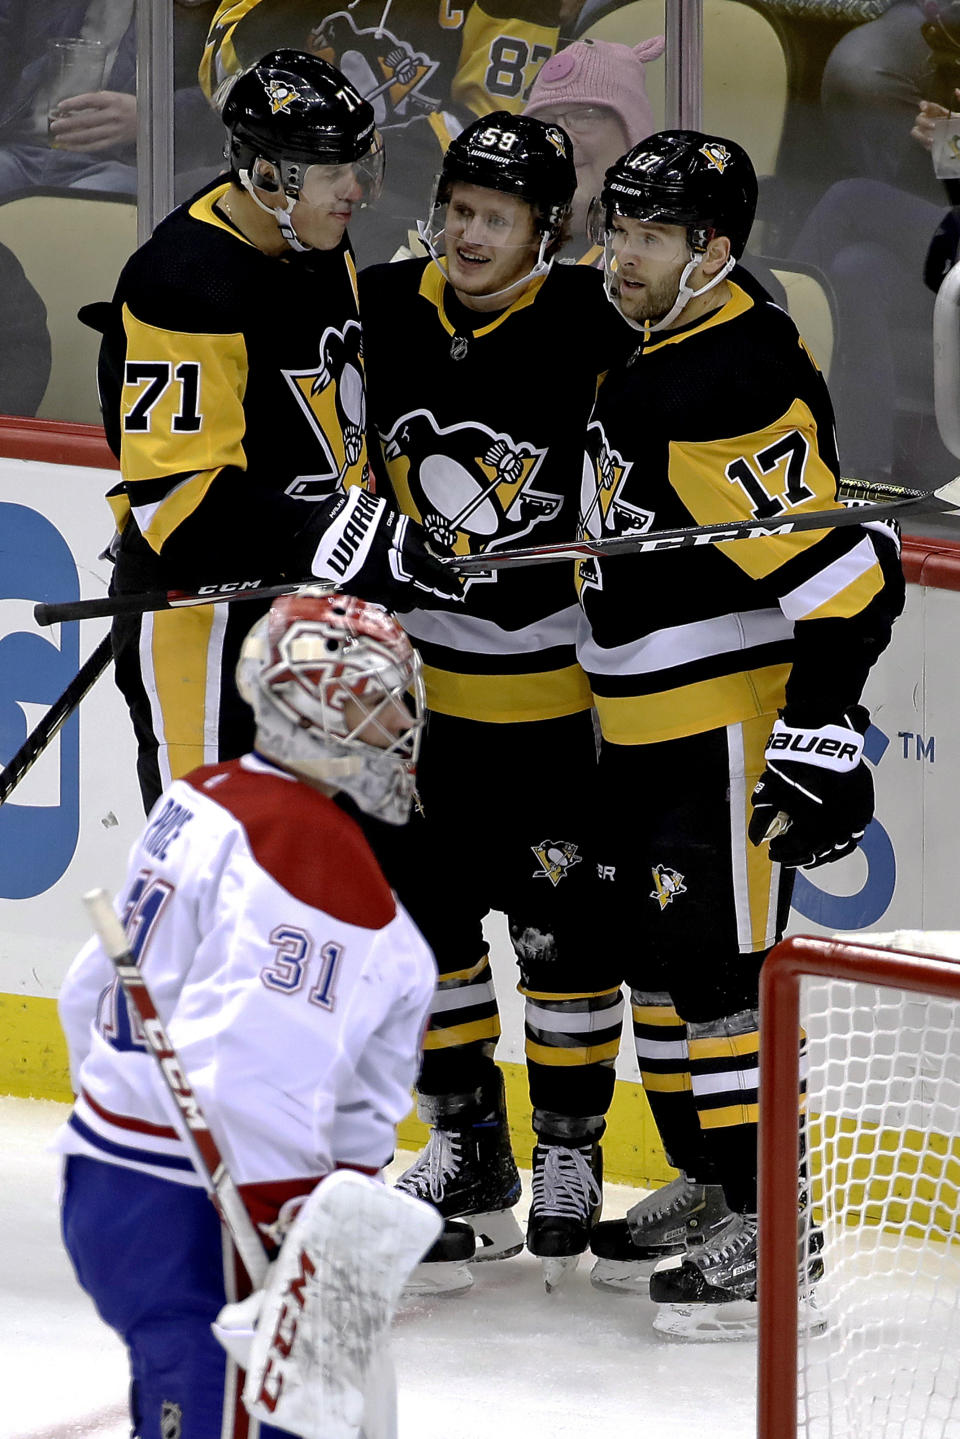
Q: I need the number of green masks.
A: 0